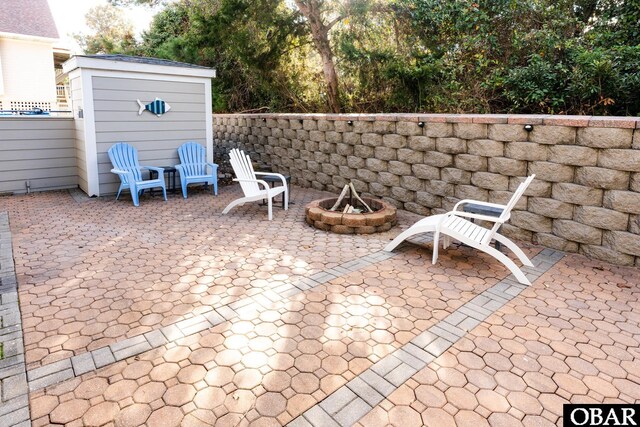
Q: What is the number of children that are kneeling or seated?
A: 0